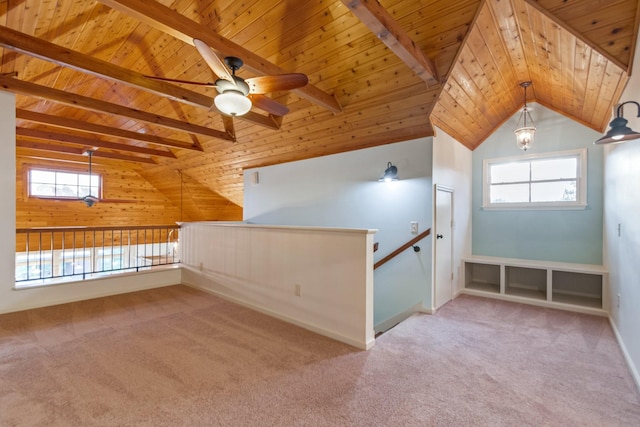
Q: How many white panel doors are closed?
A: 1